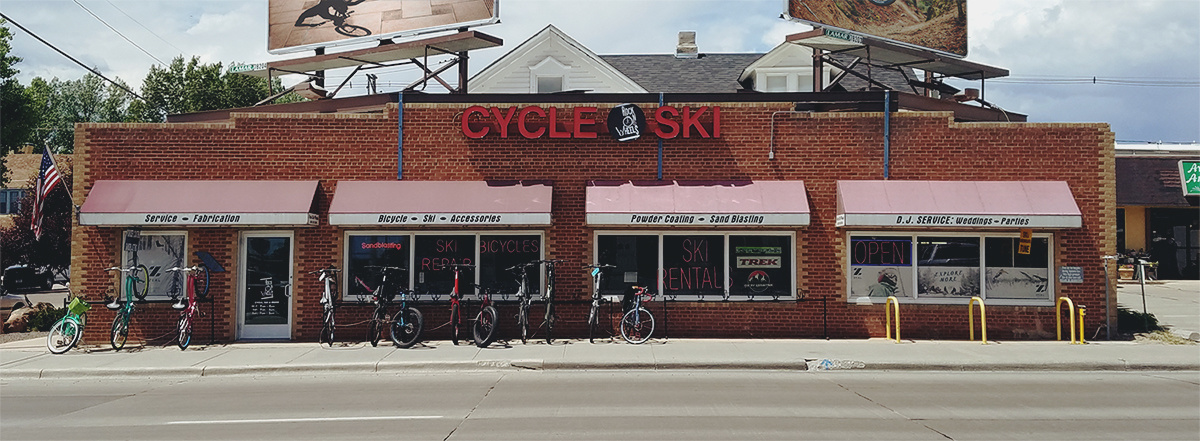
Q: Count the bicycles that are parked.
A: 12